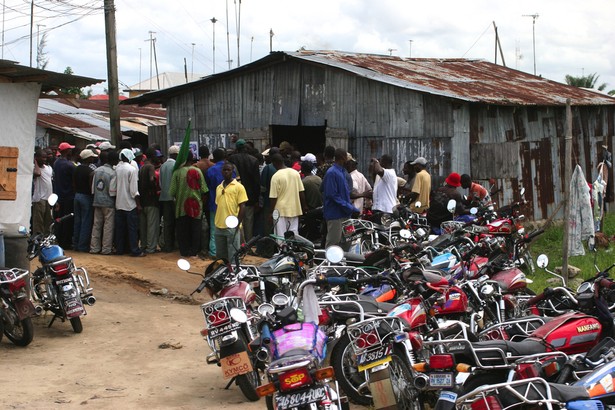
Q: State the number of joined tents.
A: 0